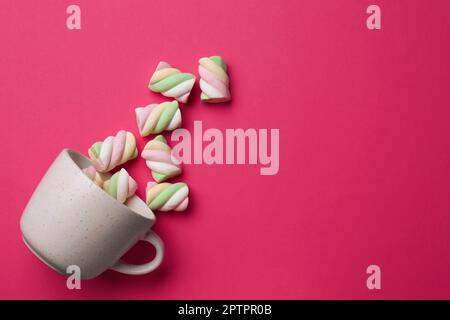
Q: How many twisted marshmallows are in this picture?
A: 8